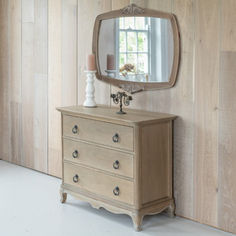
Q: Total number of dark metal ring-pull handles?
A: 6